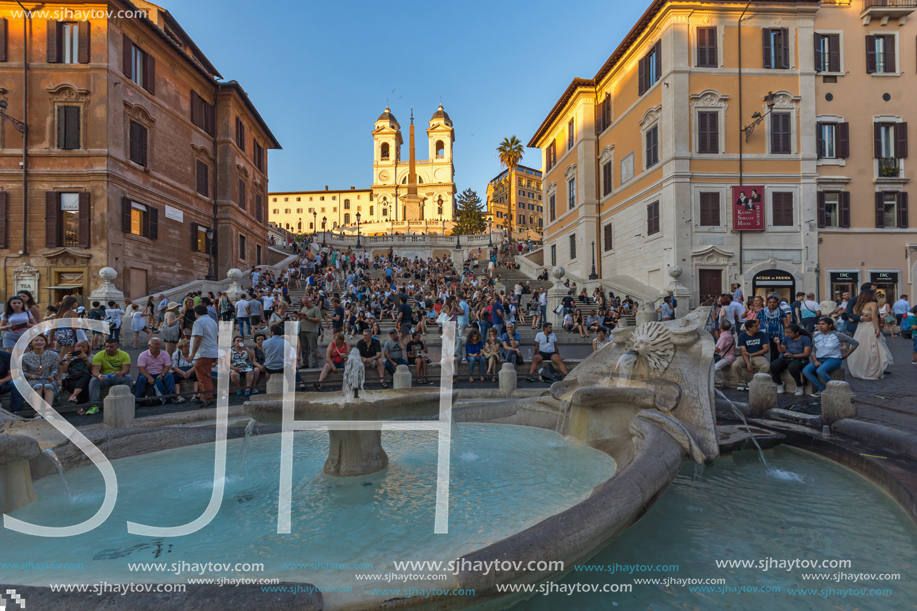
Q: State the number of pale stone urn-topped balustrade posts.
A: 4